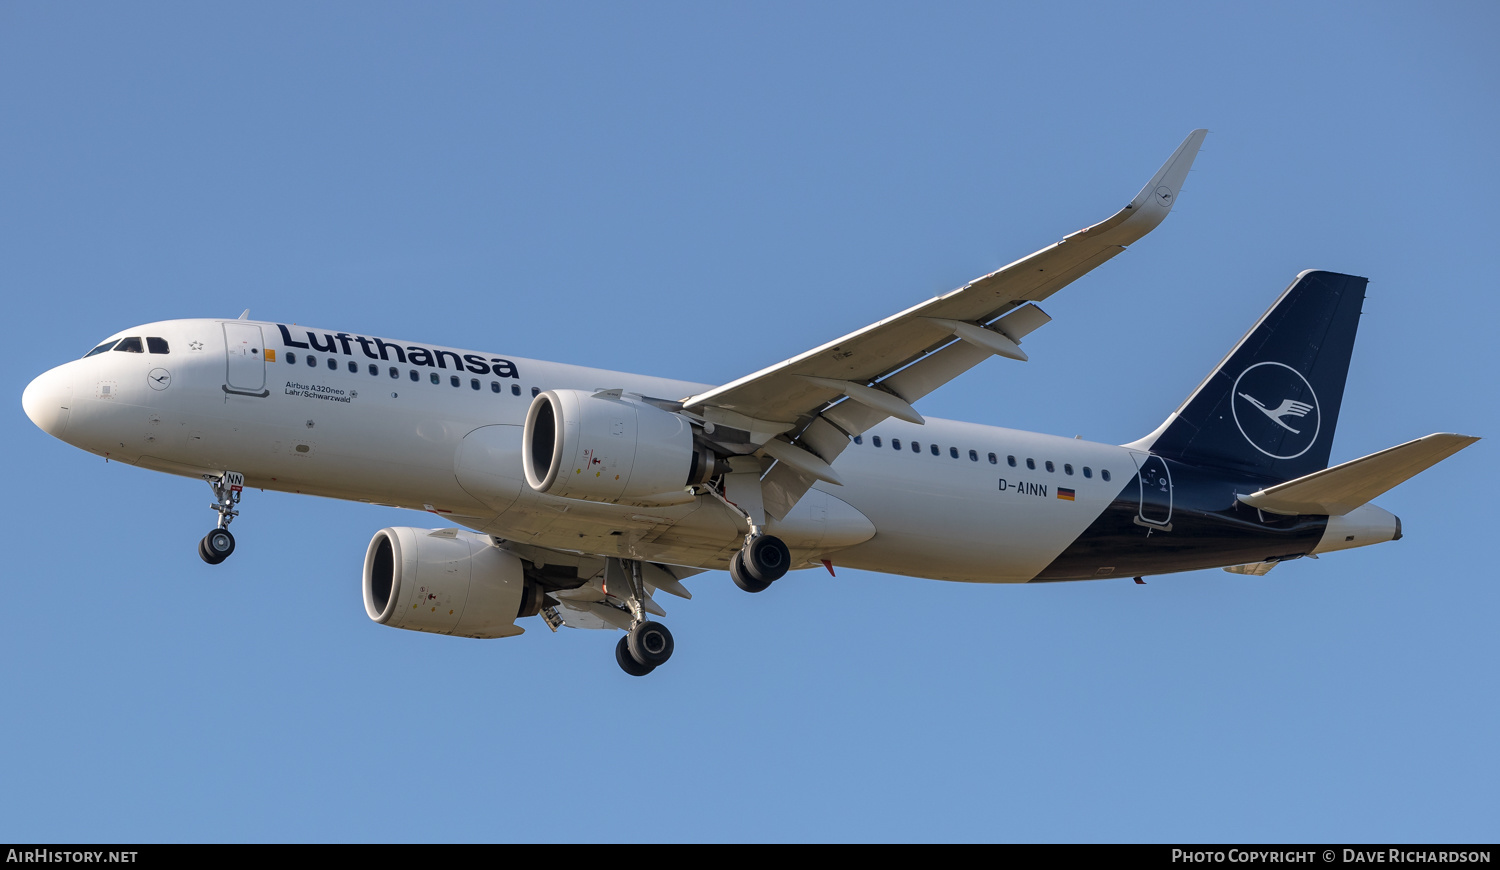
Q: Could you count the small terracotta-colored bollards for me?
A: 0